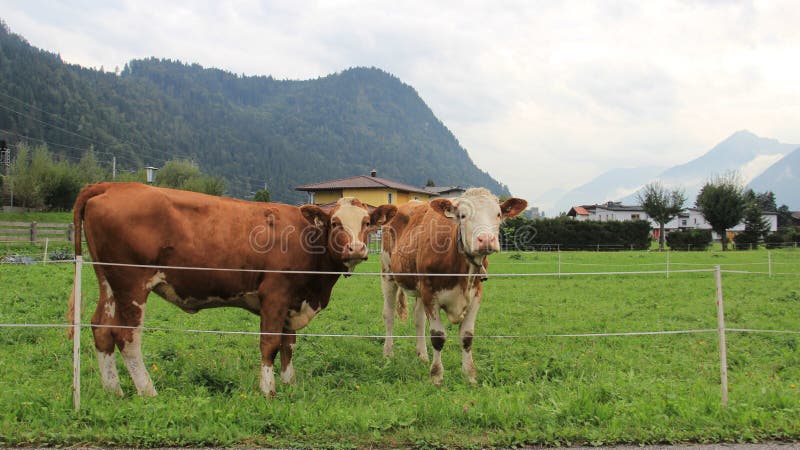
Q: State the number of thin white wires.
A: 2